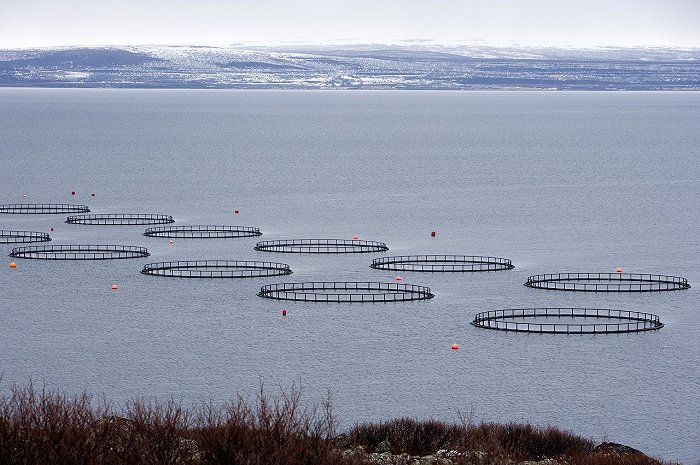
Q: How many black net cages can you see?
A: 11